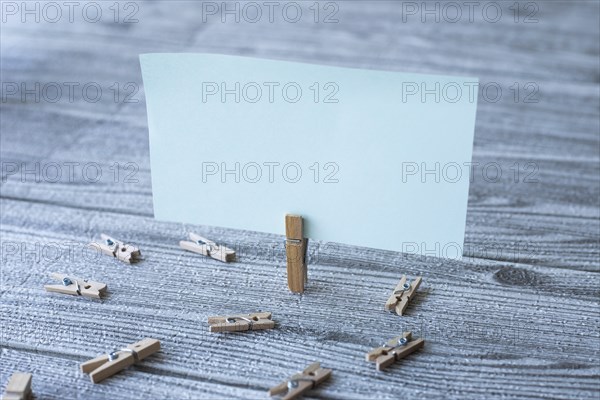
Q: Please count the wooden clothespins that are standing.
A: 1